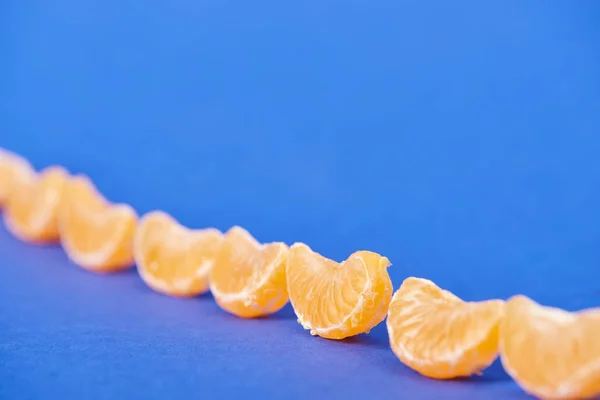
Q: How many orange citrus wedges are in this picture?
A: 8